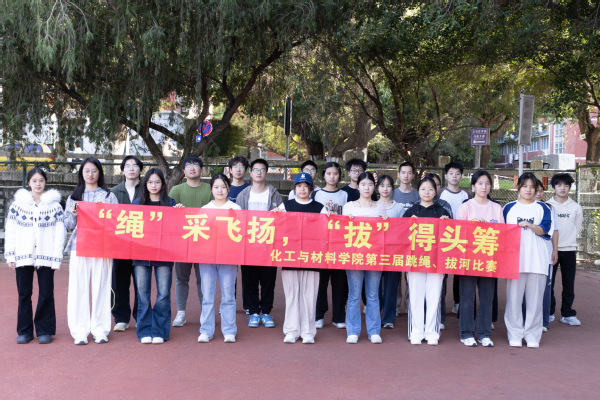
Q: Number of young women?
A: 13